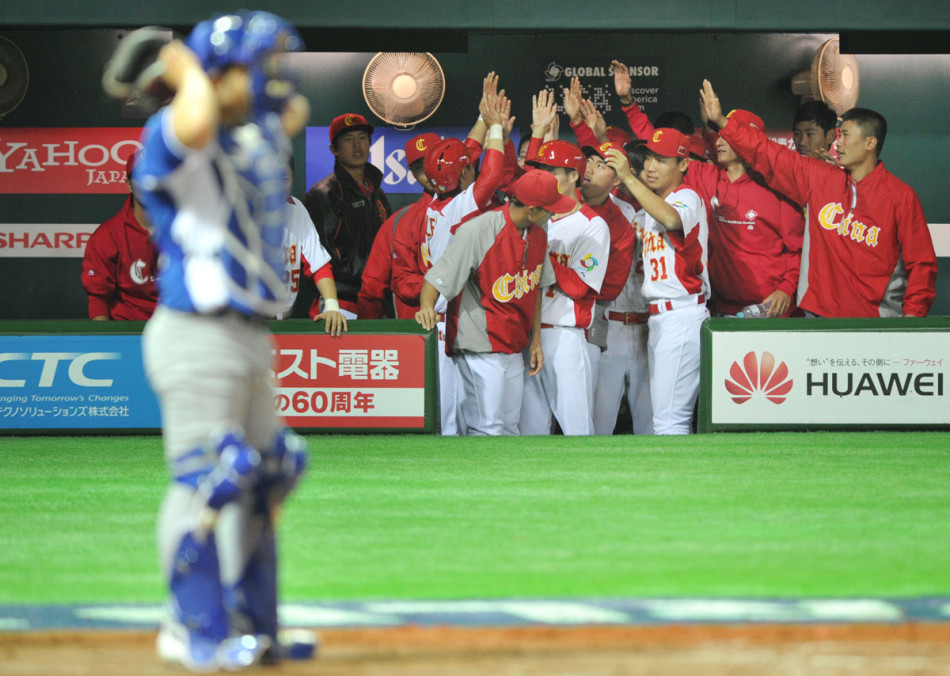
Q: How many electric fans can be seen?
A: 3